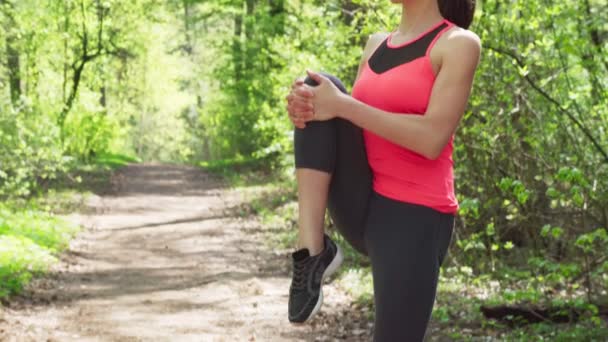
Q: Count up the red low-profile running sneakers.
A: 0